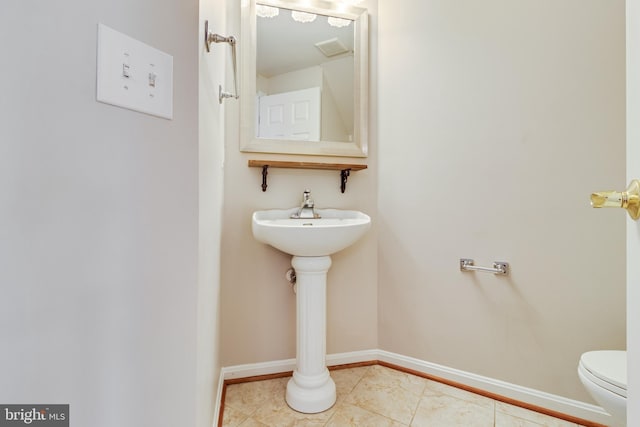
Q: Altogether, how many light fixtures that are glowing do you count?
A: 3